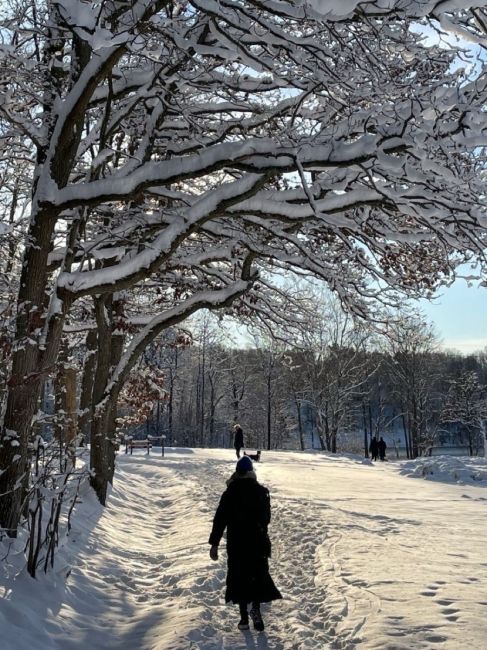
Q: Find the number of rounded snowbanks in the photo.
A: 1